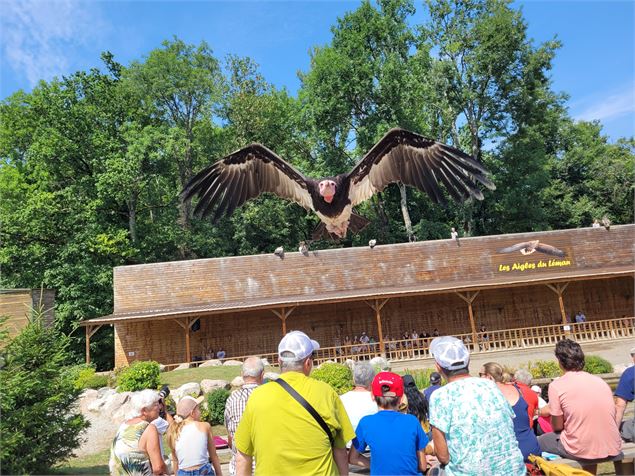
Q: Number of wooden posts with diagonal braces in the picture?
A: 6